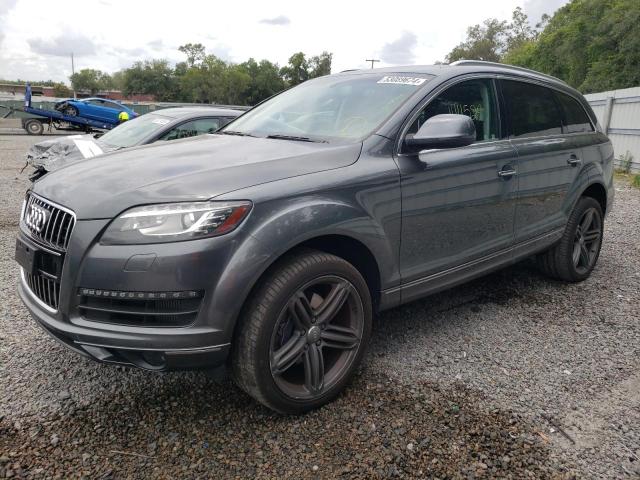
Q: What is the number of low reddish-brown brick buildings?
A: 1